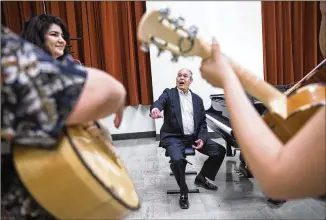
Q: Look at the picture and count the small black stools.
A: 1